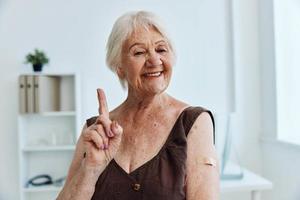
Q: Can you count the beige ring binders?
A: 3